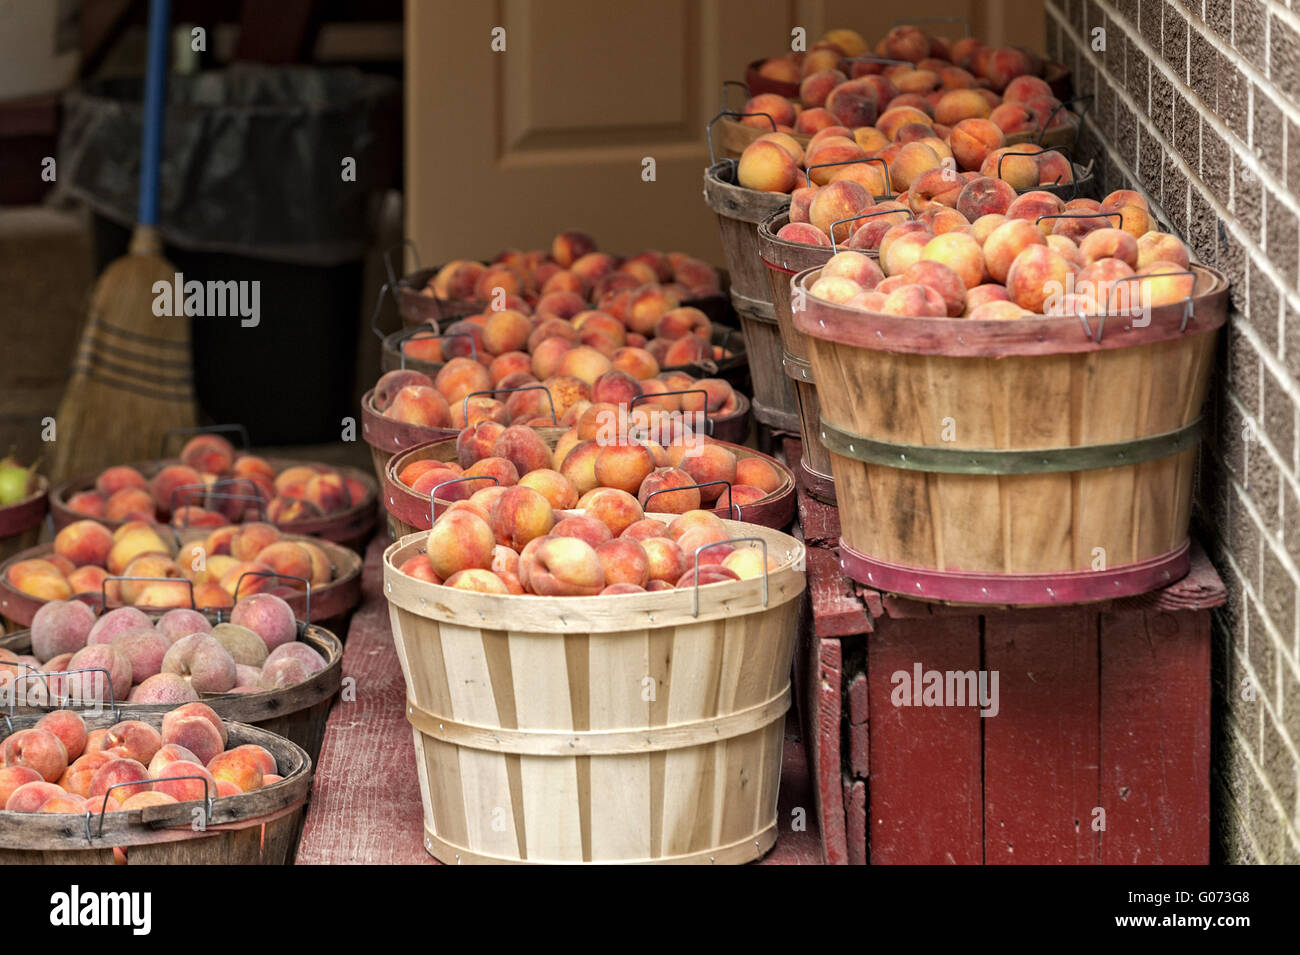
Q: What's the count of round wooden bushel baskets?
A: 15